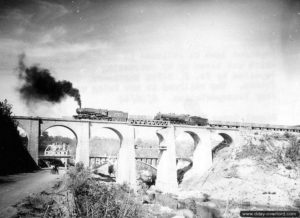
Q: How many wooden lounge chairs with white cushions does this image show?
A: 0